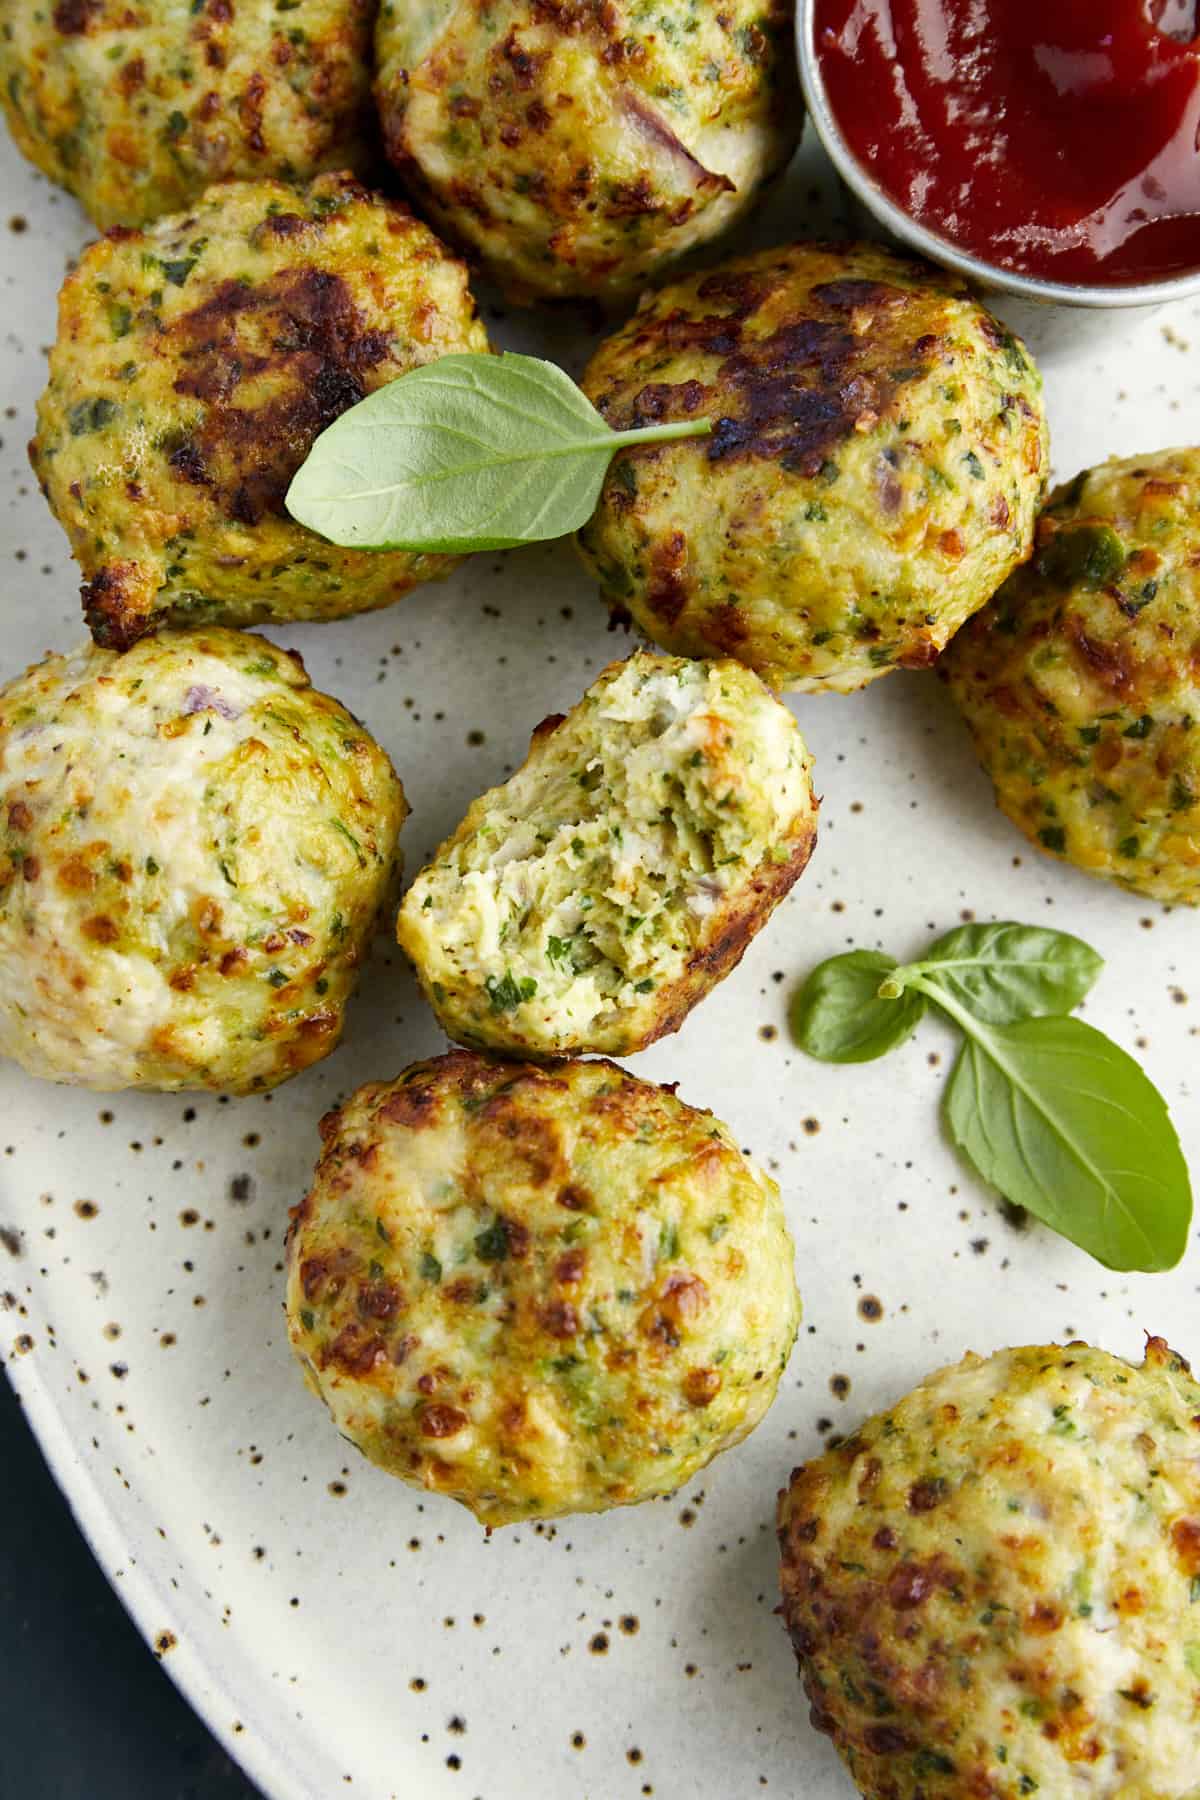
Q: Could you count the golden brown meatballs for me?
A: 9